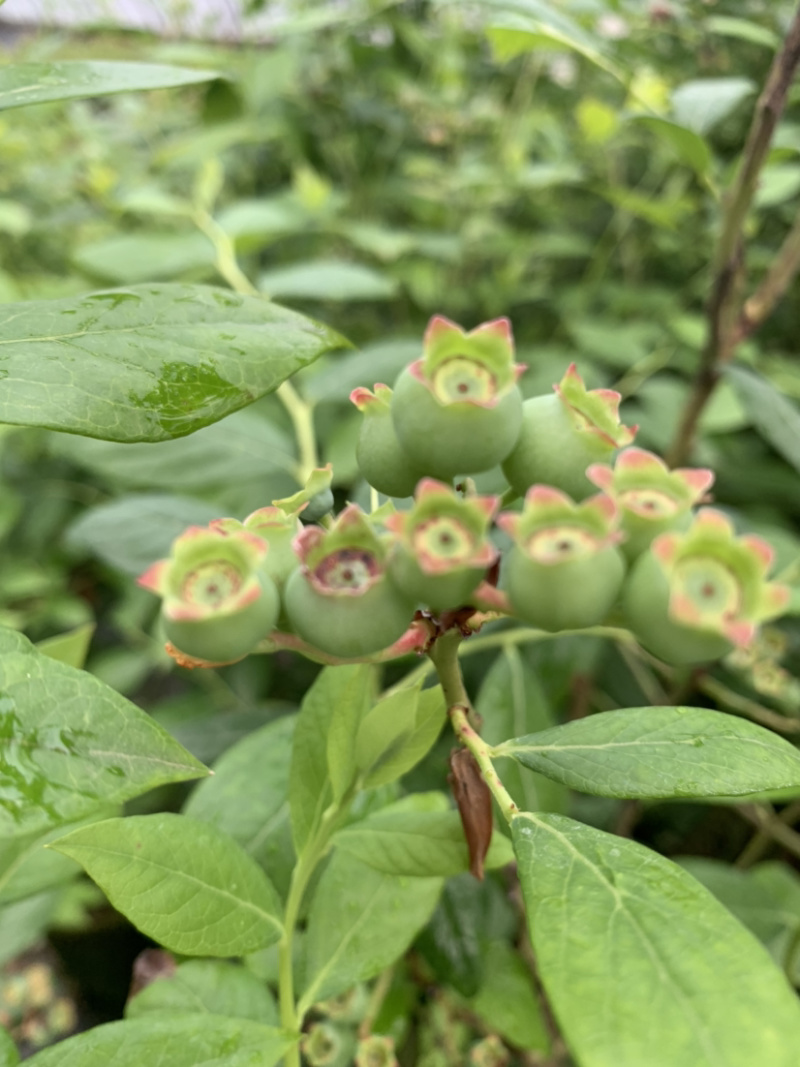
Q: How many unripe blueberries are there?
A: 11